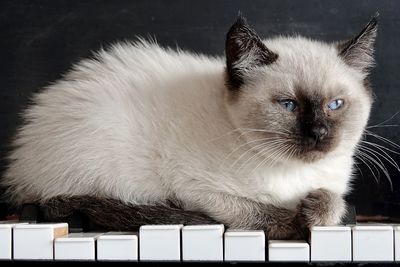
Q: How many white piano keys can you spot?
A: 11